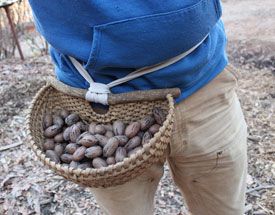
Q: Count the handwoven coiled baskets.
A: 1